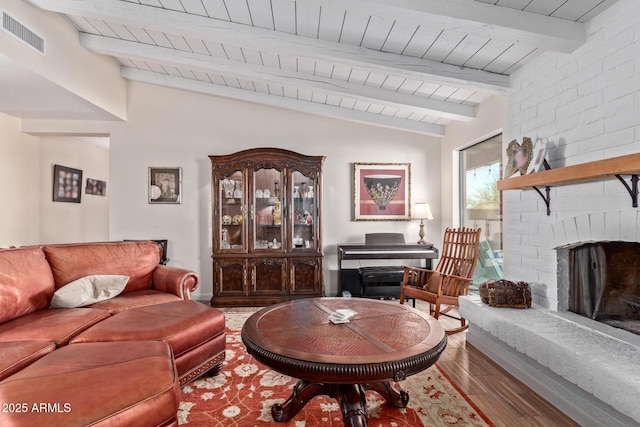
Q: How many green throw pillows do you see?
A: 0